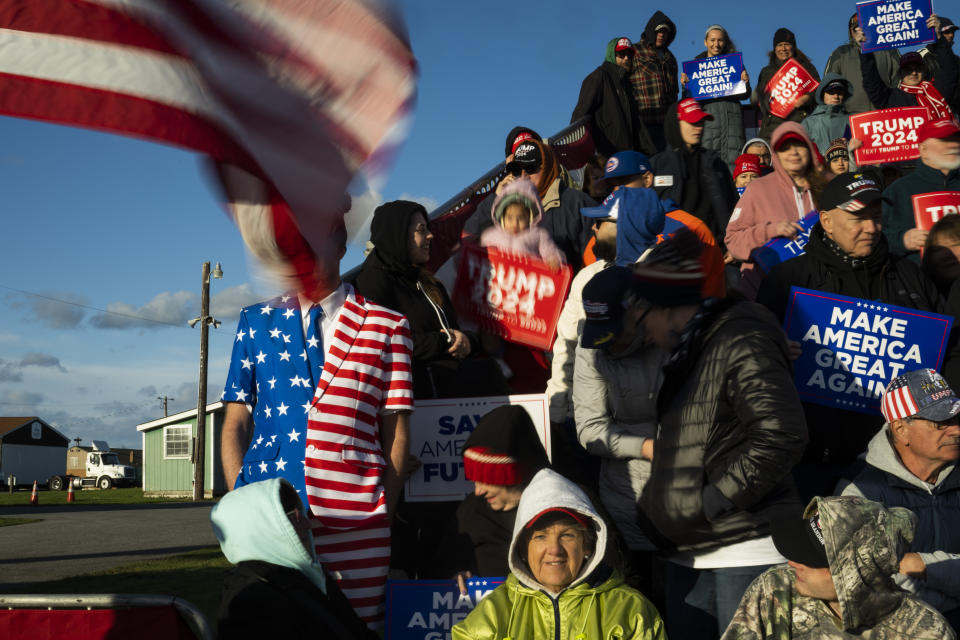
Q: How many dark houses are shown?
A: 1